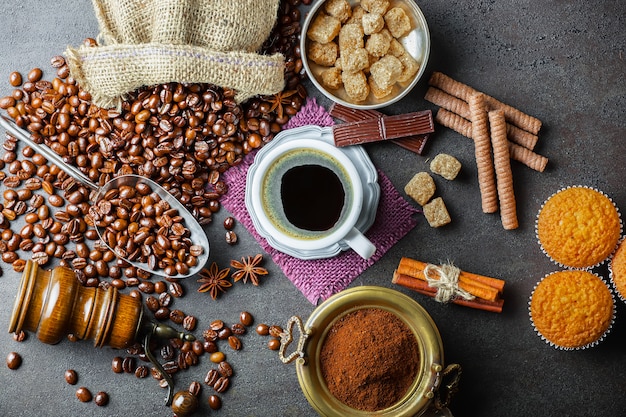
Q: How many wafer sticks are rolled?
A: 5